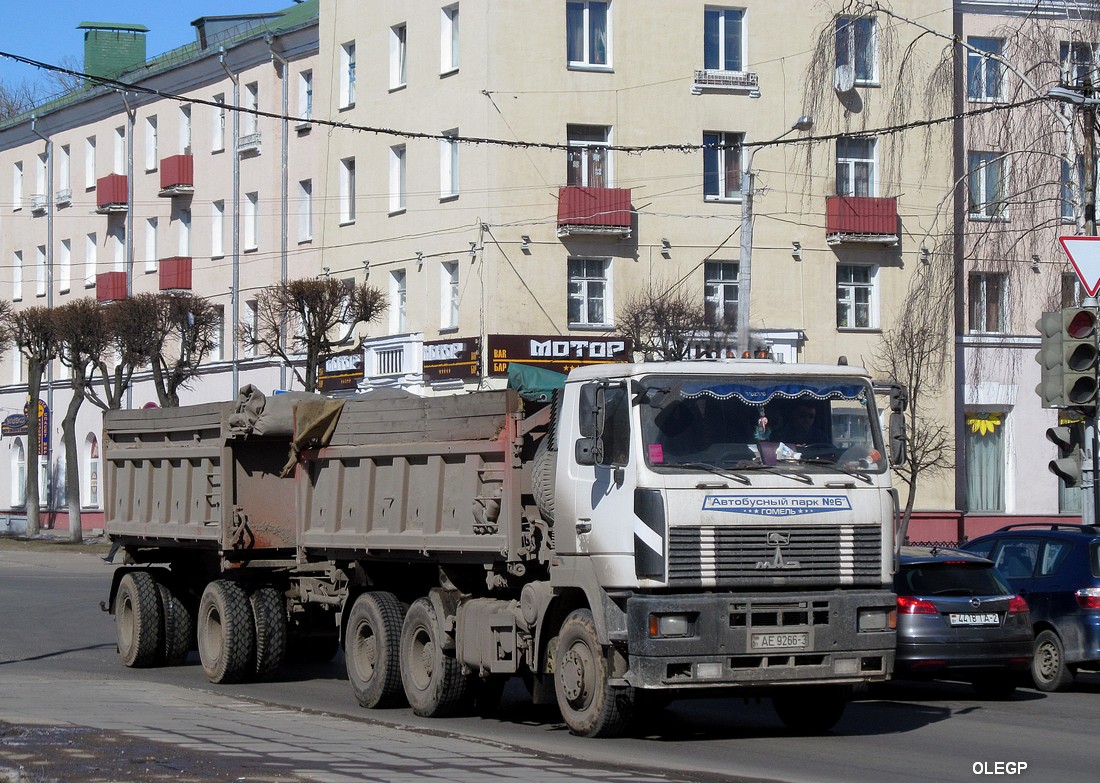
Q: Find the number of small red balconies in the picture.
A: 6